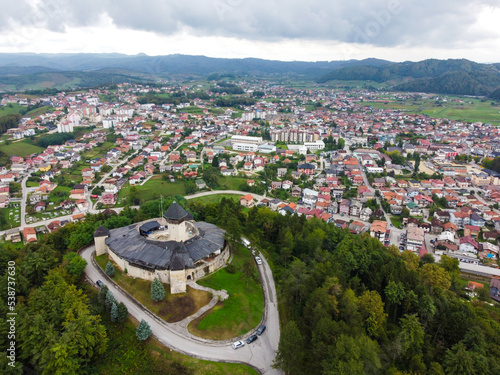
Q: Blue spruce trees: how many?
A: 5